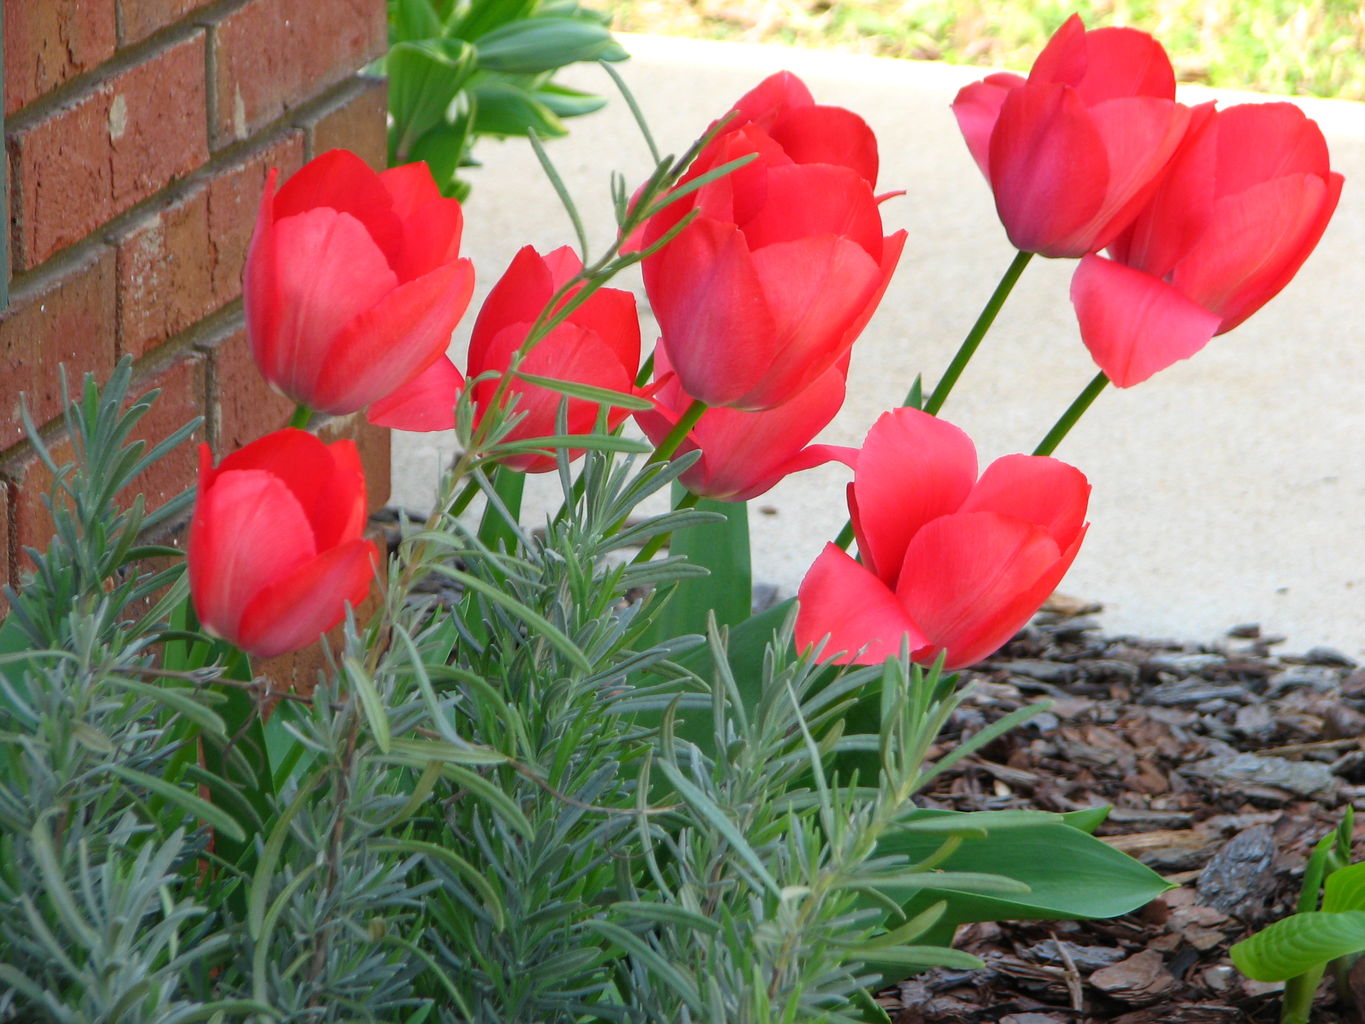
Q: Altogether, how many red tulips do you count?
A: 9